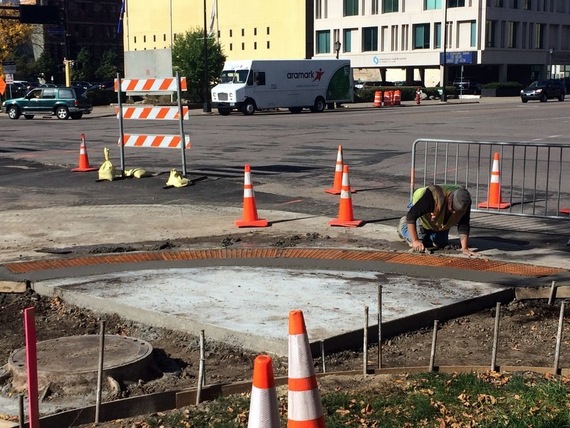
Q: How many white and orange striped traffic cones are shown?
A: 7